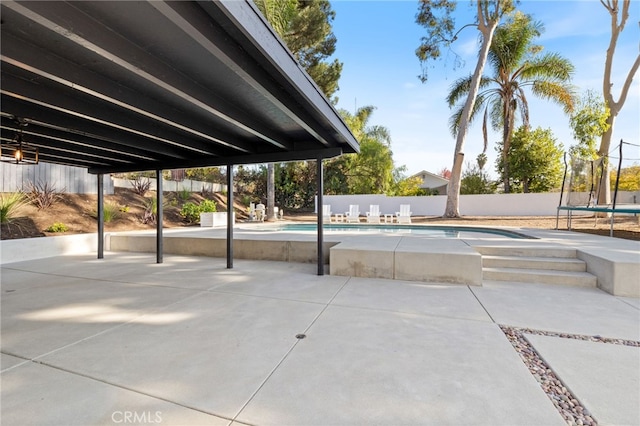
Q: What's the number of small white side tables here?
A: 2